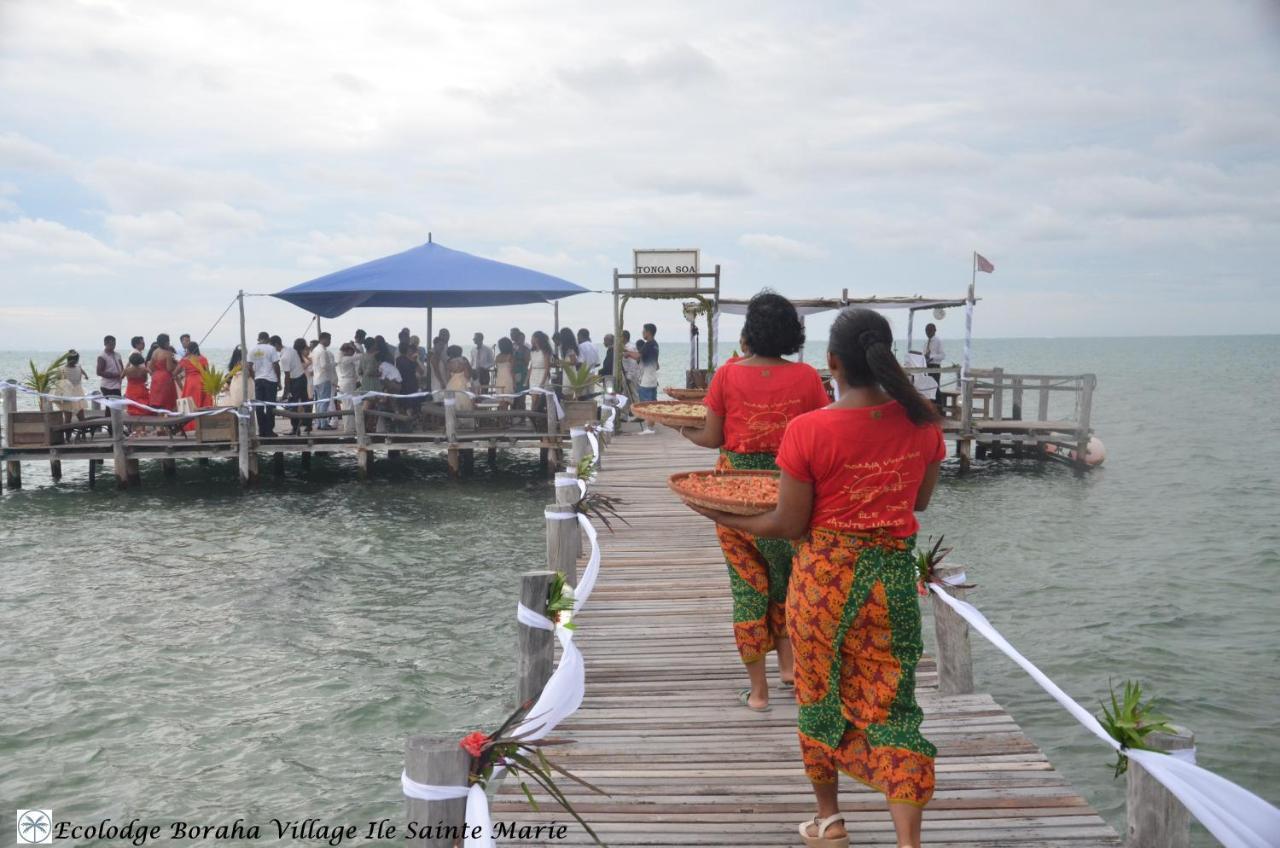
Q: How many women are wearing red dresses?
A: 3